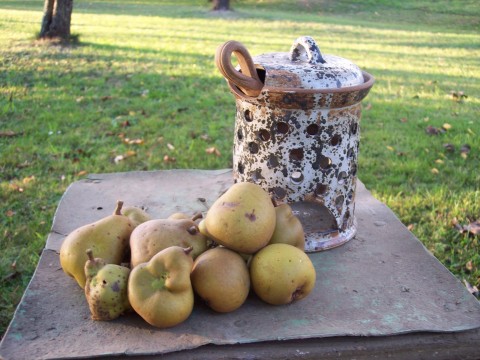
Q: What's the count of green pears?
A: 1